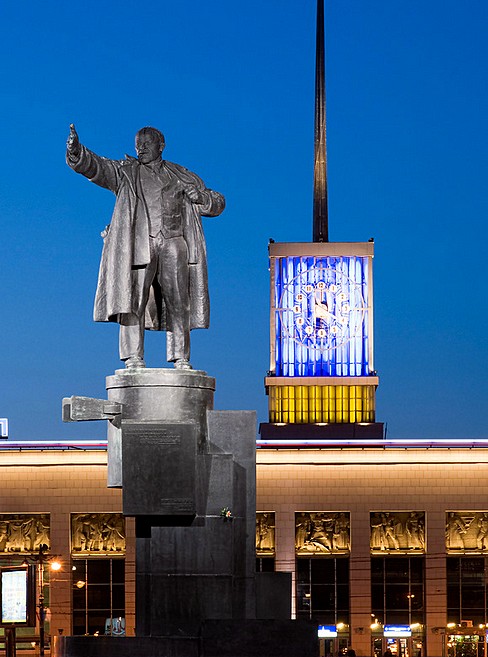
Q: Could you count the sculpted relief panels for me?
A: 6